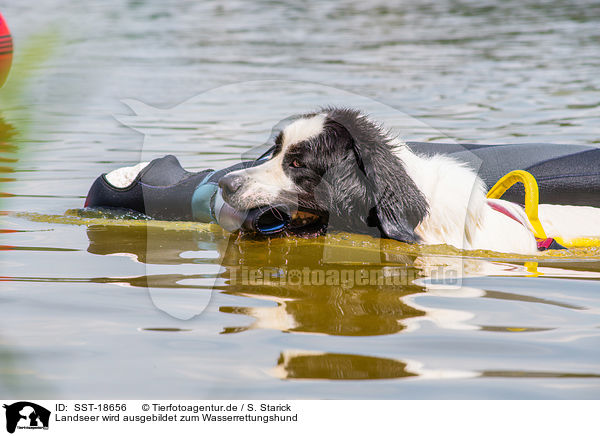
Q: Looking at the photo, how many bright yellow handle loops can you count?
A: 1